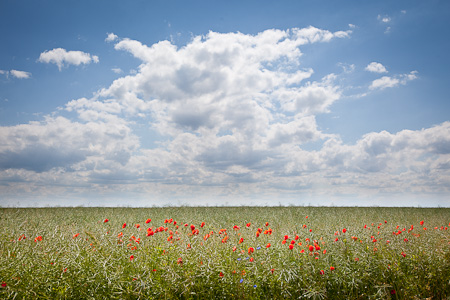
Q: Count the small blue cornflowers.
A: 5